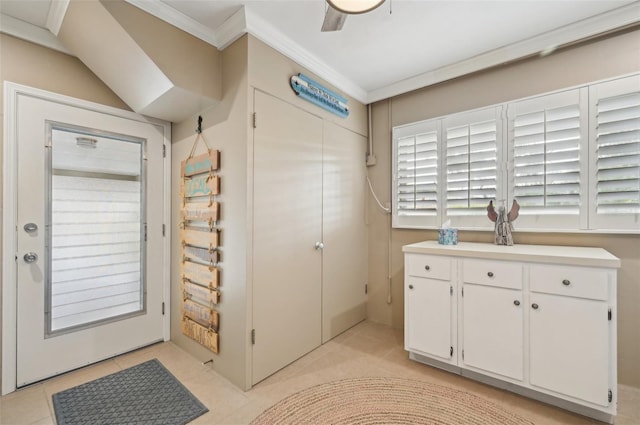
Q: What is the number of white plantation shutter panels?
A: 4